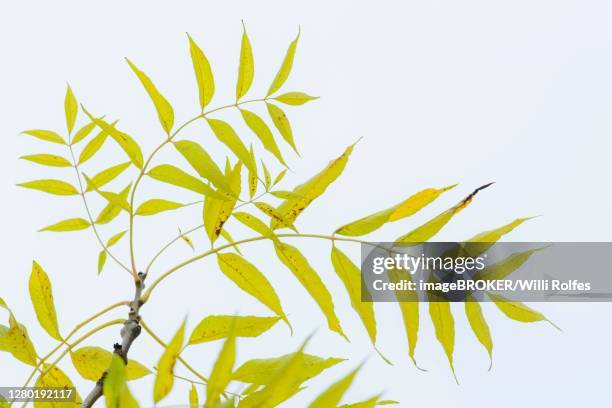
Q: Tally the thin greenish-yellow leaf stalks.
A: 7